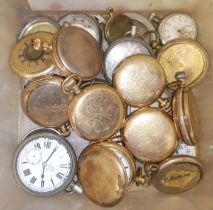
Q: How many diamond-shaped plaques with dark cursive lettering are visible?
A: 1